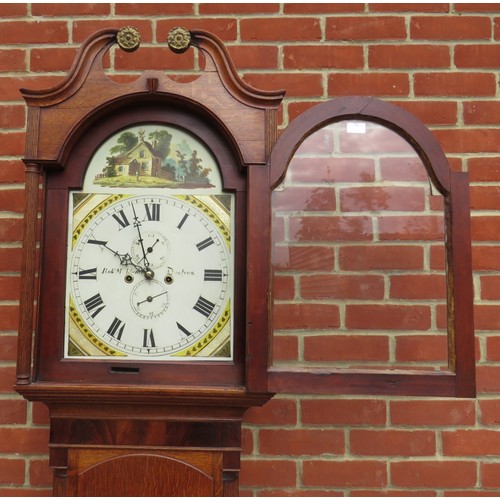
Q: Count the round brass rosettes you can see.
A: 2